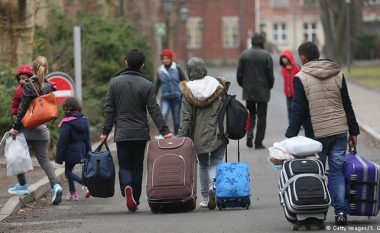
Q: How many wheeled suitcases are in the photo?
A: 4